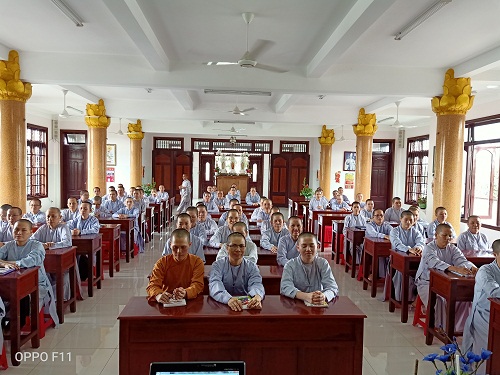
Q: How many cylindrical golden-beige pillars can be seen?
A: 6